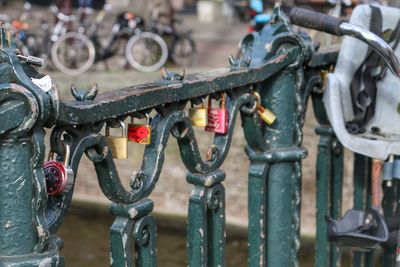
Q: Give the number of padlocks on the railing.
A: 6